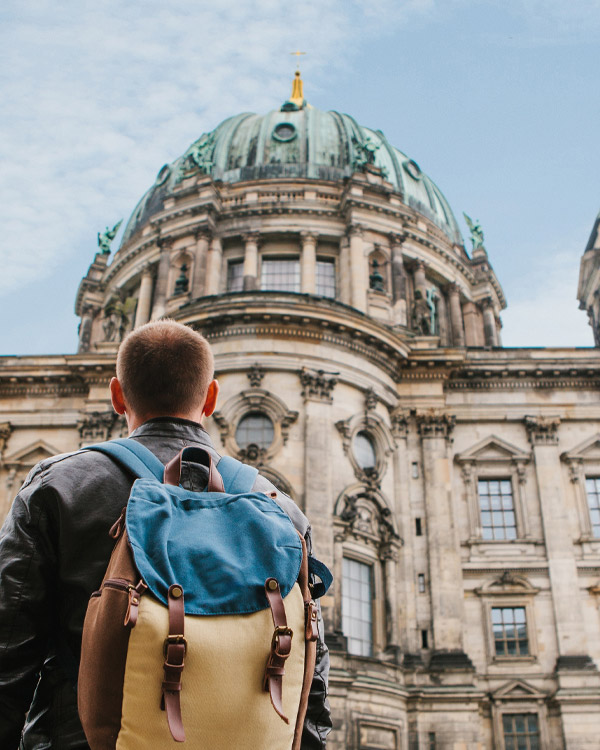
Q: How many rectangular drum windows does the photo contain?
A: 3